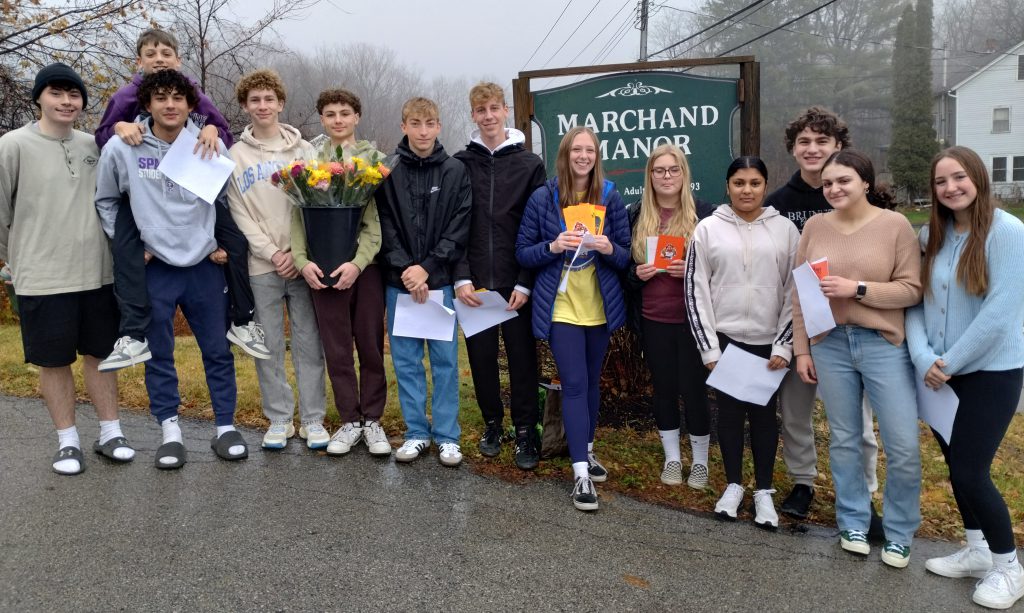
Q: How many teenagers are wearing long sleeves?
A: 13